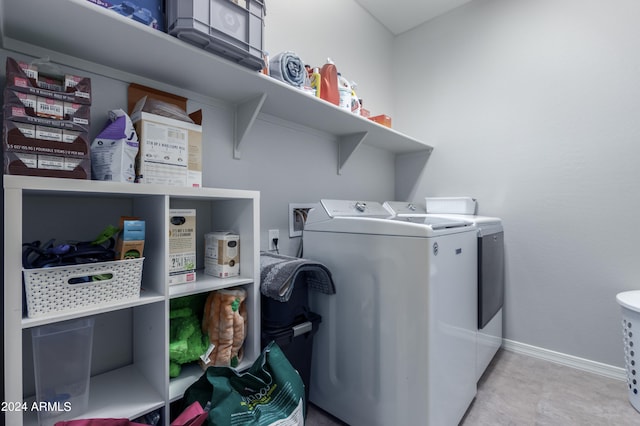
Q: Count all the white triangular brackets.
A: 2